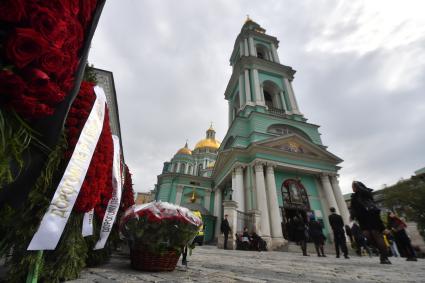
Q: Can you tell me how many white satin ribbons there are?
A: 3